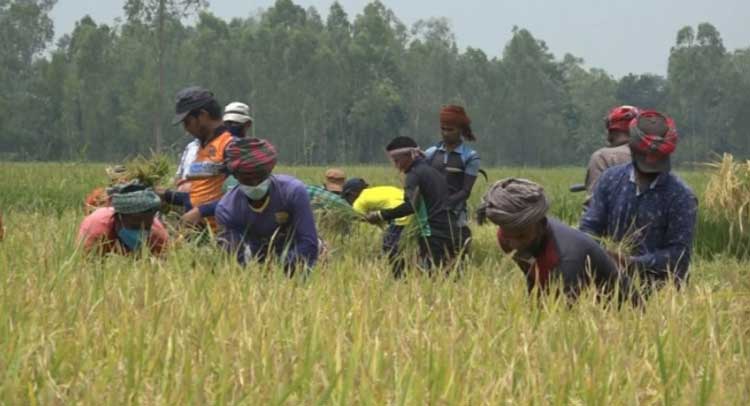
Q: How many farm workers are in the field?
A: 11